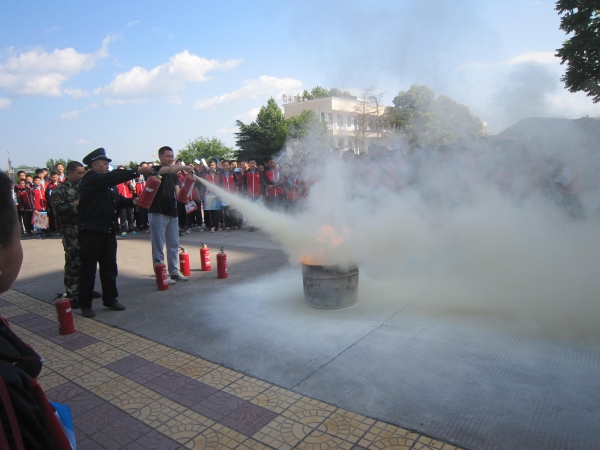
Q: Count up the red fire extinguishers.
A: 7